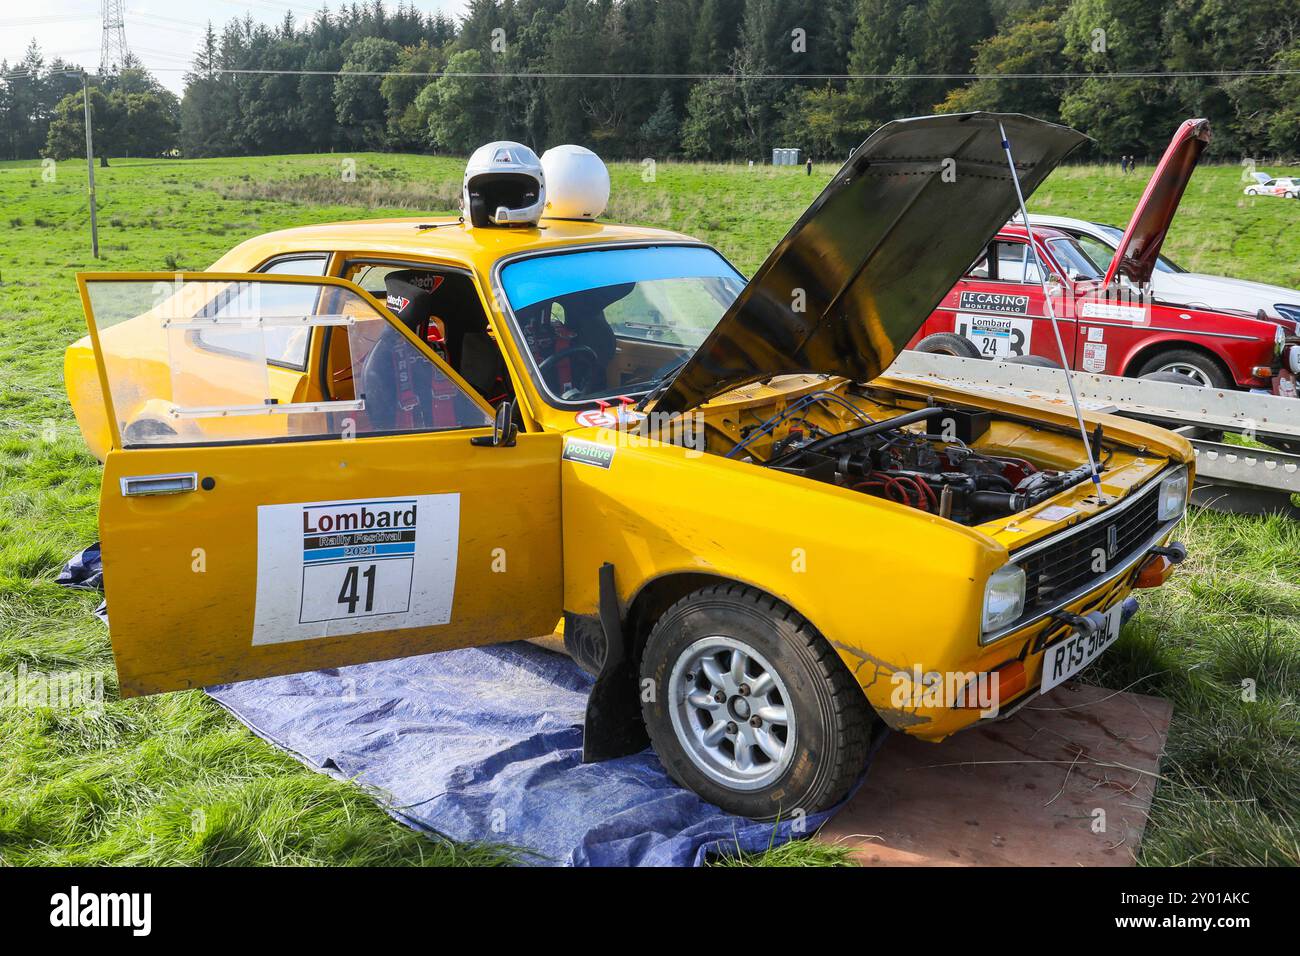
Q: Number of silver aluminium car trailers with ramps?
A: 1